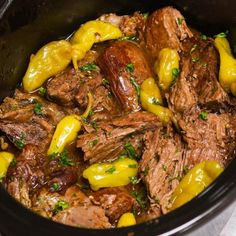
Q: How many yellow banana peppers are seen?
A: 10